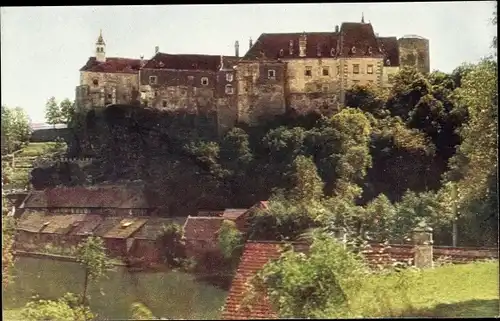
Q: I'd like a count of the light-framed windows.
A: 5